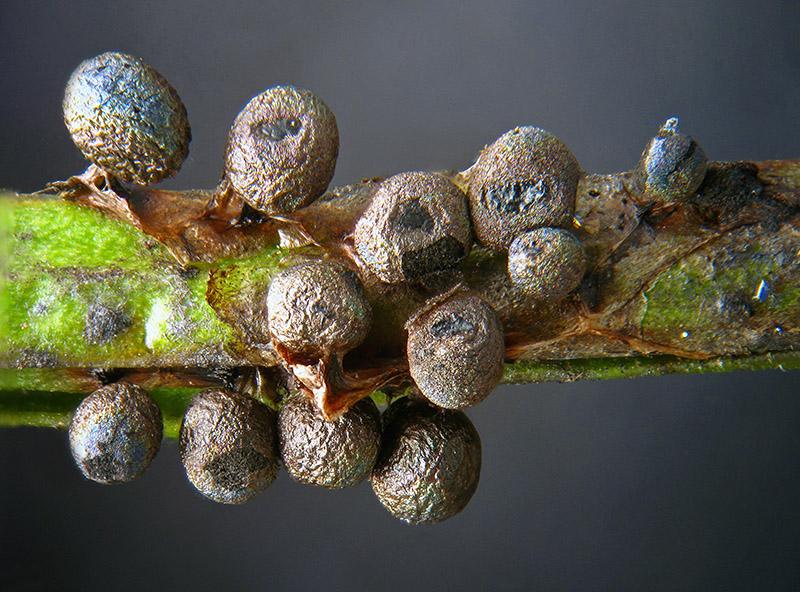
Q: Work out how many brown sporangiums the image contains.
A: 12